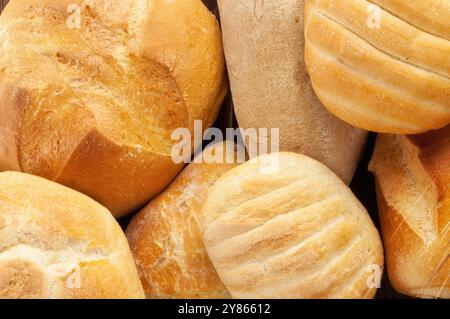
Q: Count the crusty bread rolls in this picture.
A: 7